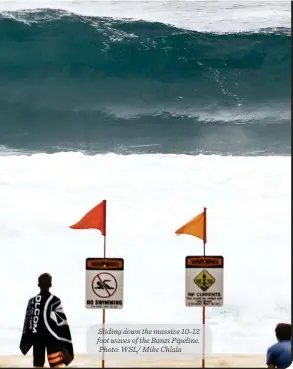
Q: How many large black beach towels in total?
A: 1